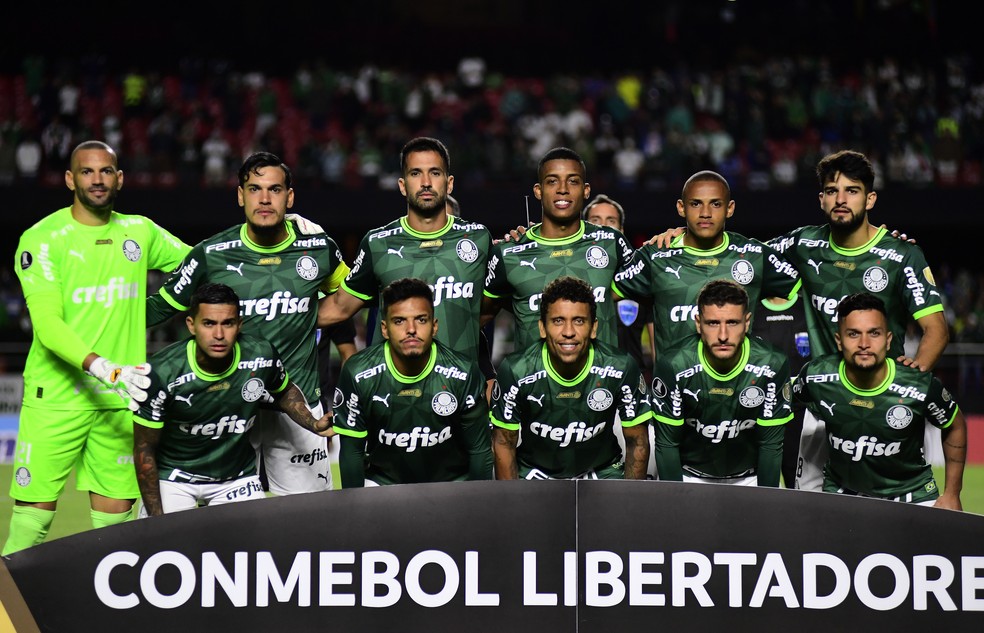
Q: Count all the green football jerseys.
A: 11